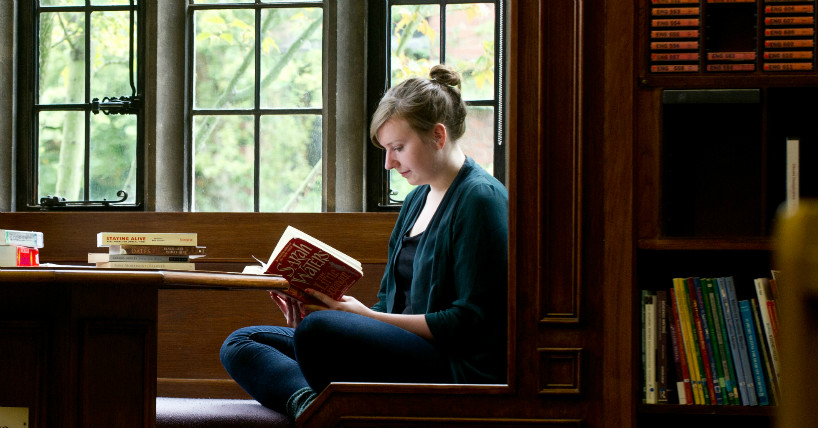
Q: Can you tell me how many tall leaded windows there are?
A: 3